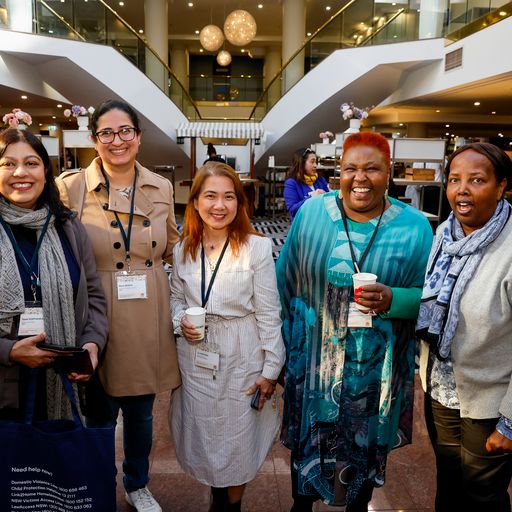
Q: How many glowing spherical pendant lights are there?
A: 3